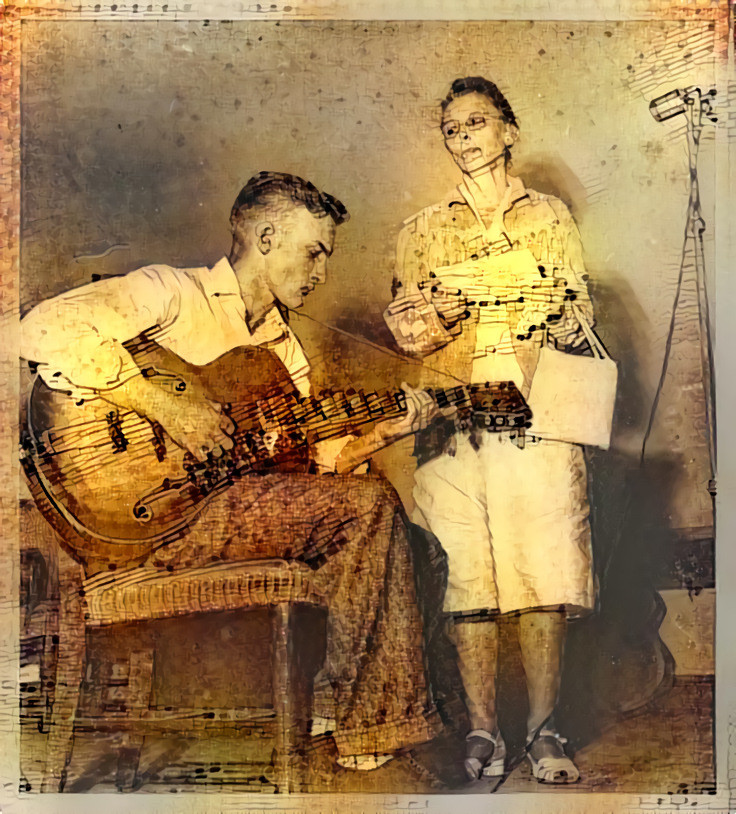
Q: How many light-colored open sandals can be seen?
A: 2